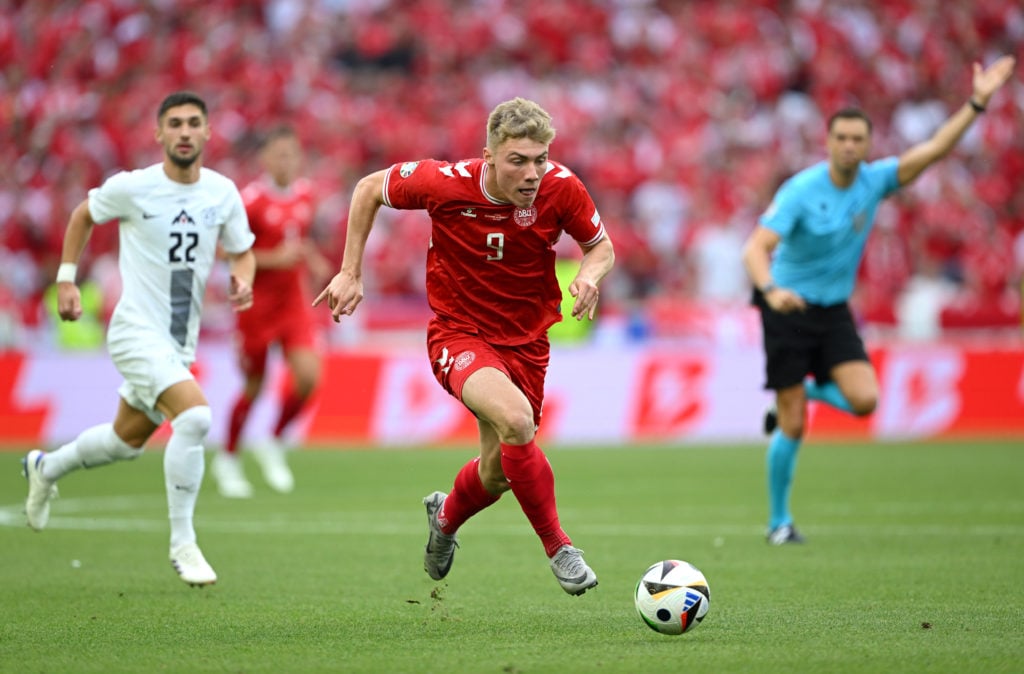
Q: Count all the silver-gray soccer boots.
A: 2